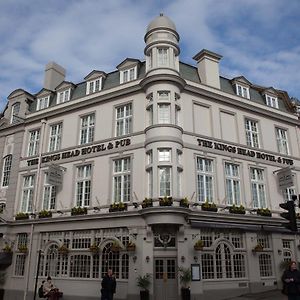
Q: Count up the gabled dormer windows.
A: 6